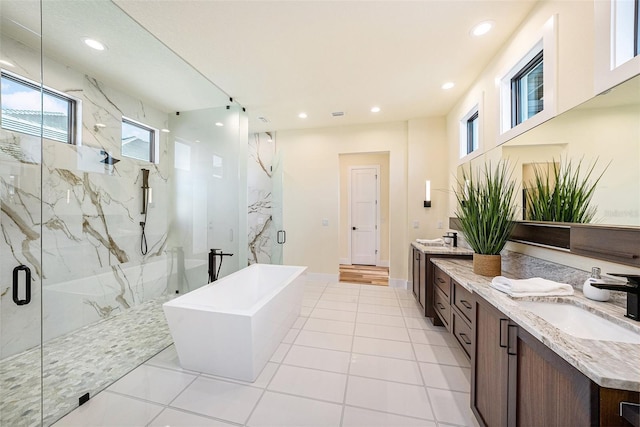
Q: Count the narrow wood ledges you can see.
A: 1